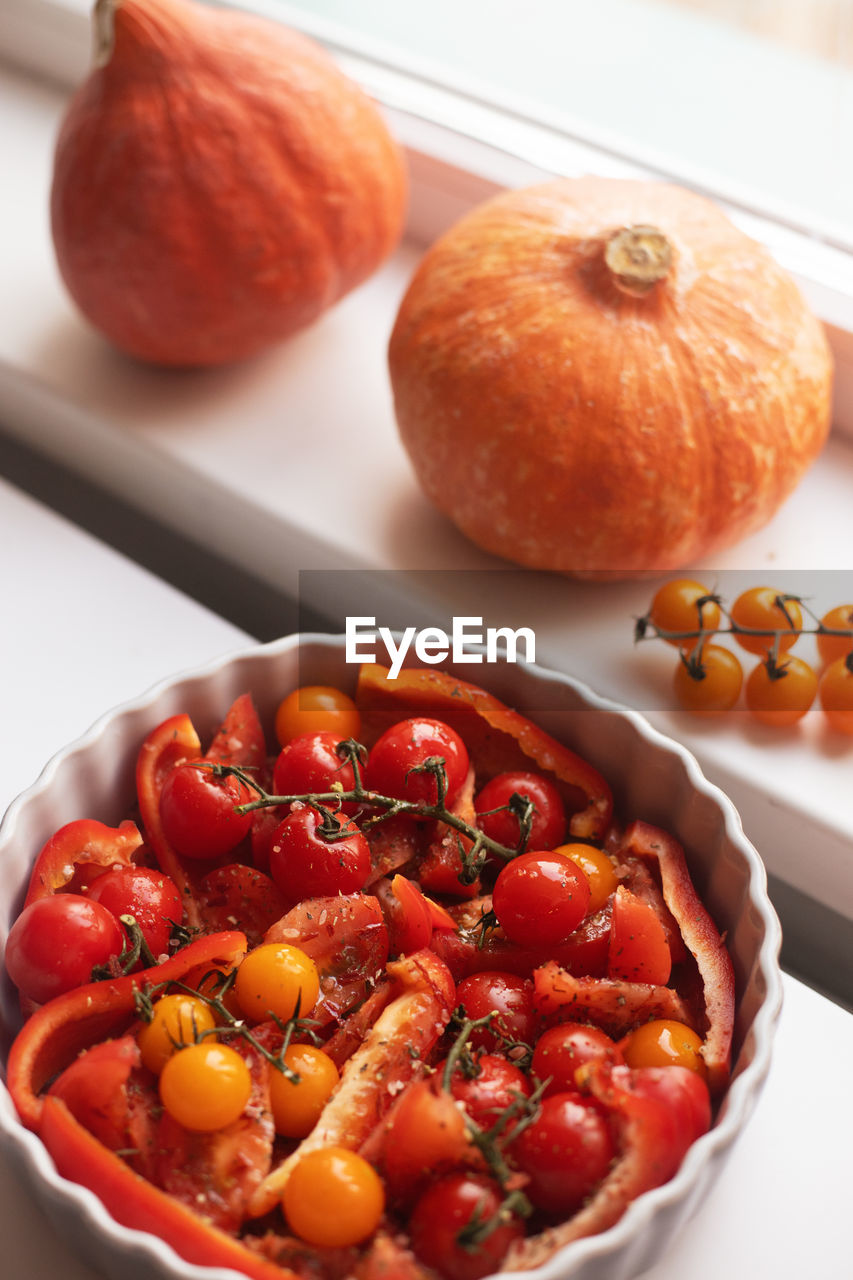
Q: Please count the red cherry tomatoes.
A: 13